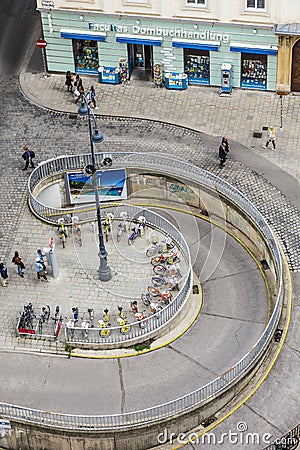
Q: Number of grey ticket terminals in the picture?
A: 1